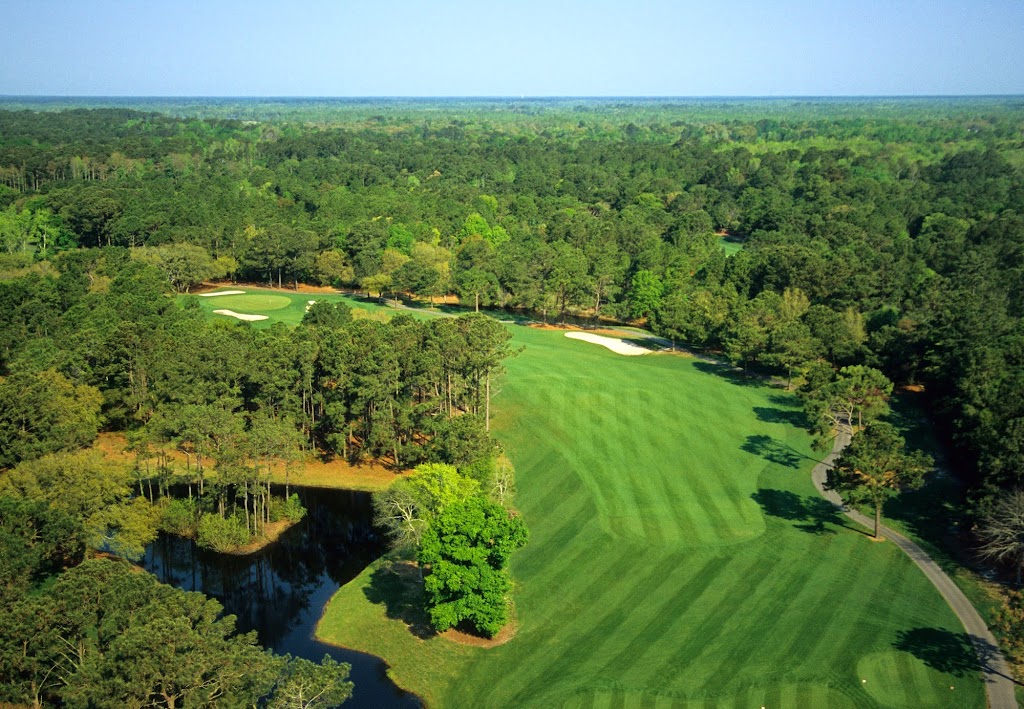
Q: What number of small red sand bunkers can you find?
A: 0